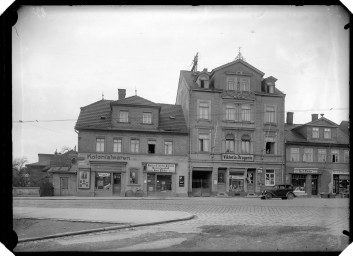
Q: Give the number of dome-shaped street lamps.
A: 0